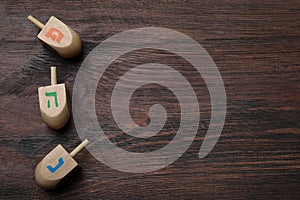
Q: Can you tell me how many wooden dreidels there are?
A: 3